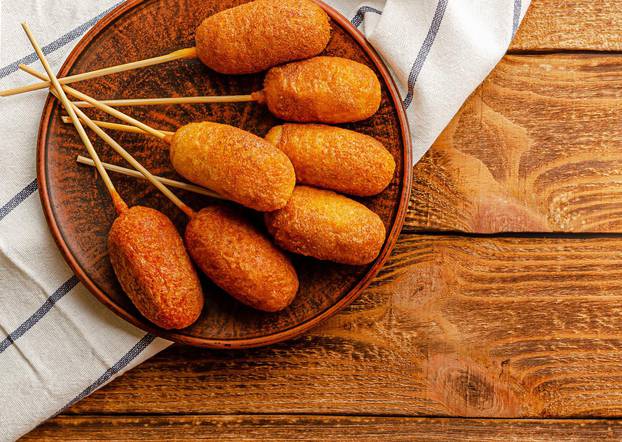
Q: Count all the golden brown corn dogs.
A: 7